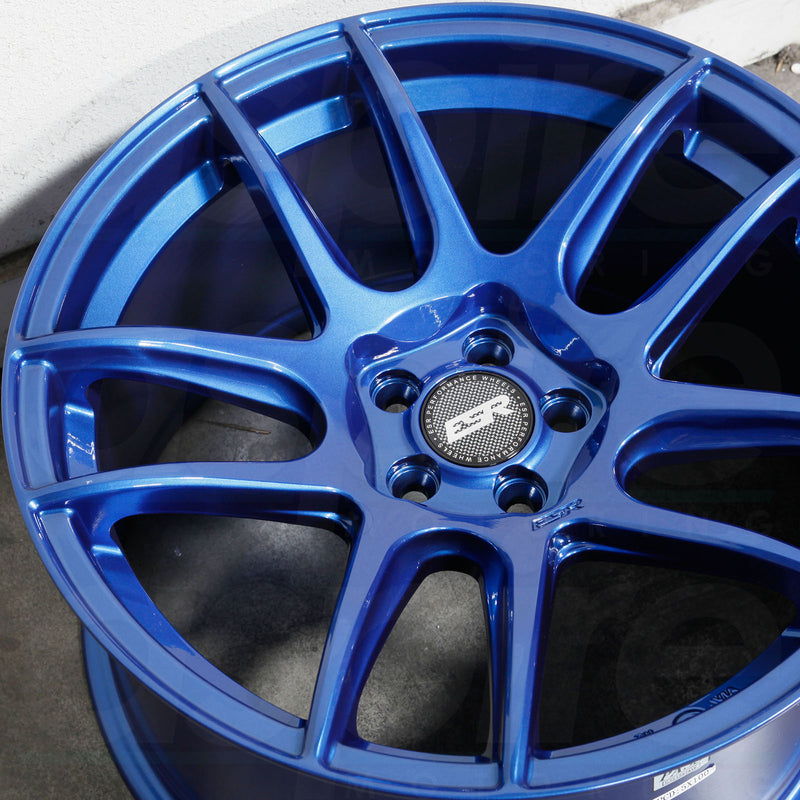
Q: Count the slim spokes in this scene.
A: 10